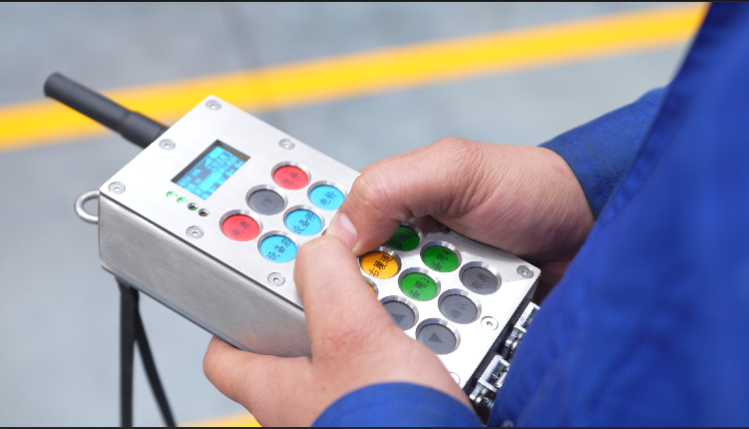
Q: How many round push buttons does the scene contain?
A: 15